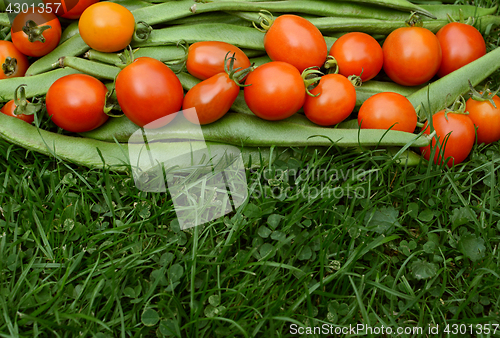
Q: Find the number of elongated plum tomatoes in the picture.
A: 2